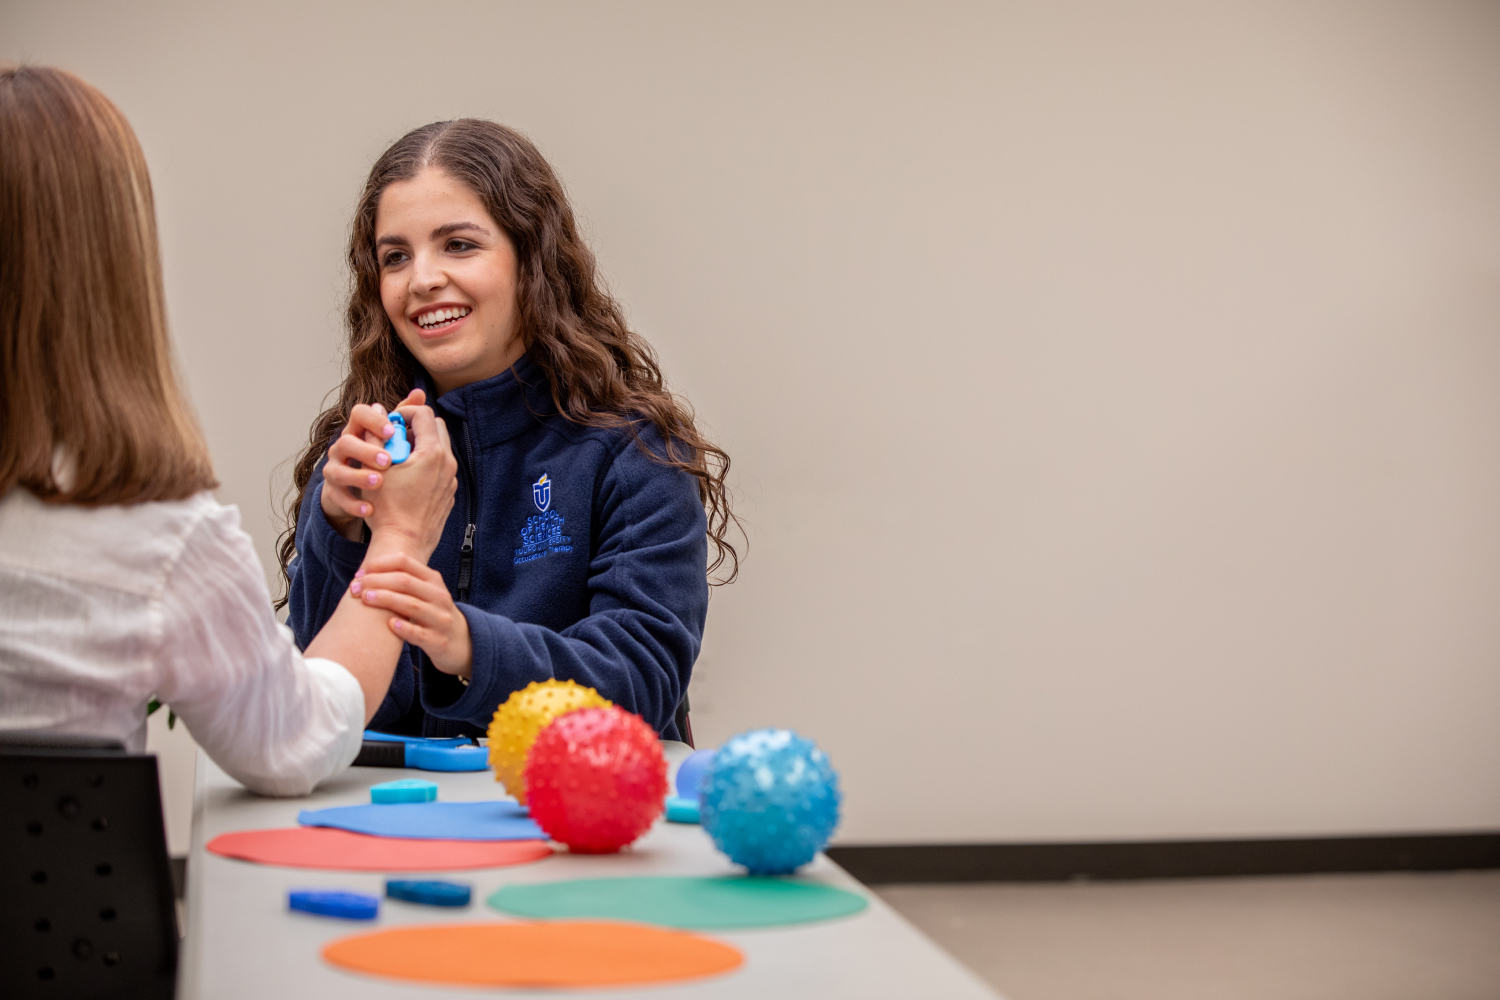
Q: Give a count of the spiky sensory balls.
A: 3